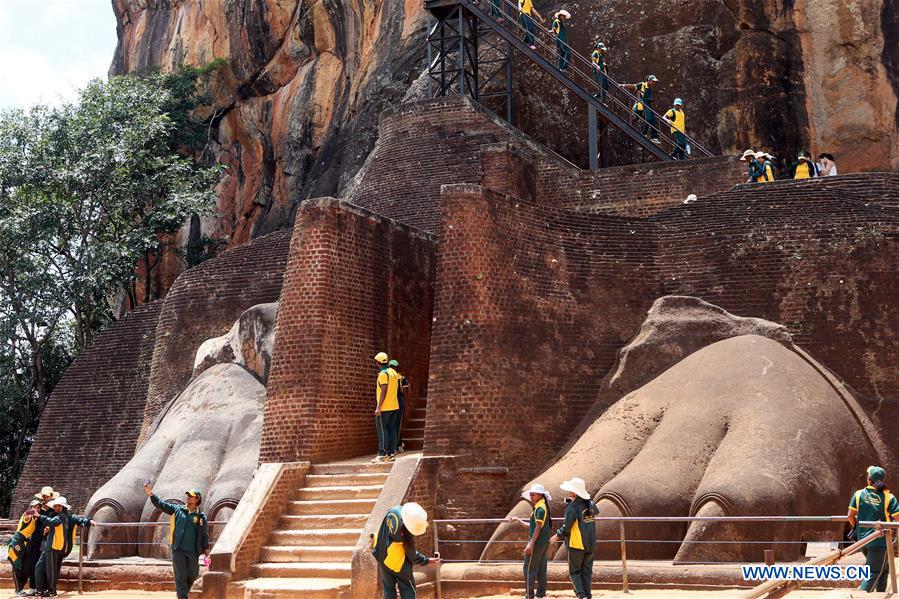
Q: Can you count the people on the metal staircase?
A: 6